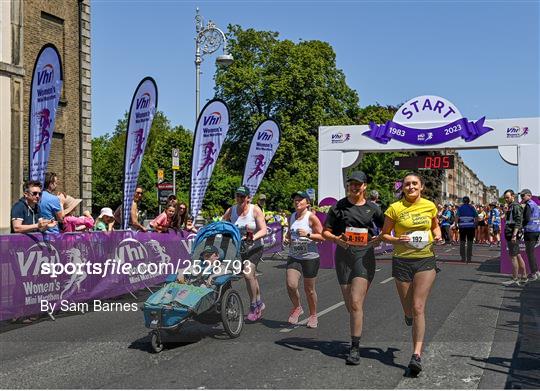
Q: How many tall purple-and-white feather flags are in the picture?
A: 4